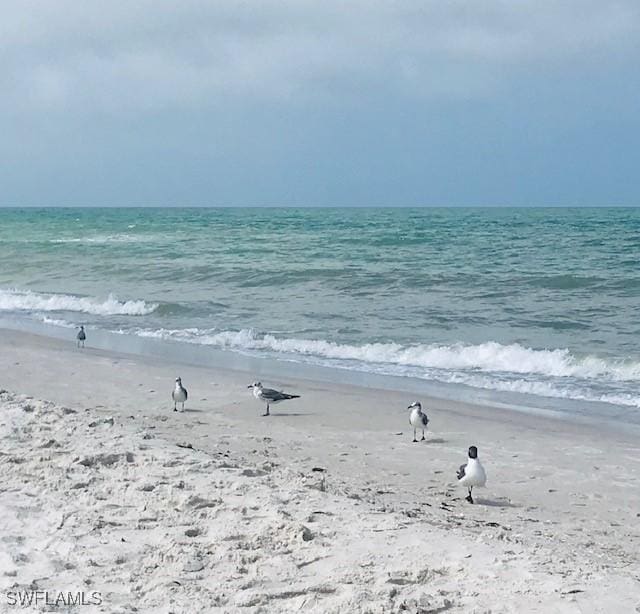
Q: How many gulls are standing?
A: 5